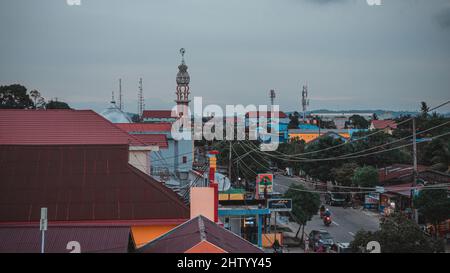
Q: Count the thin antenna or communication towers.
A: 4